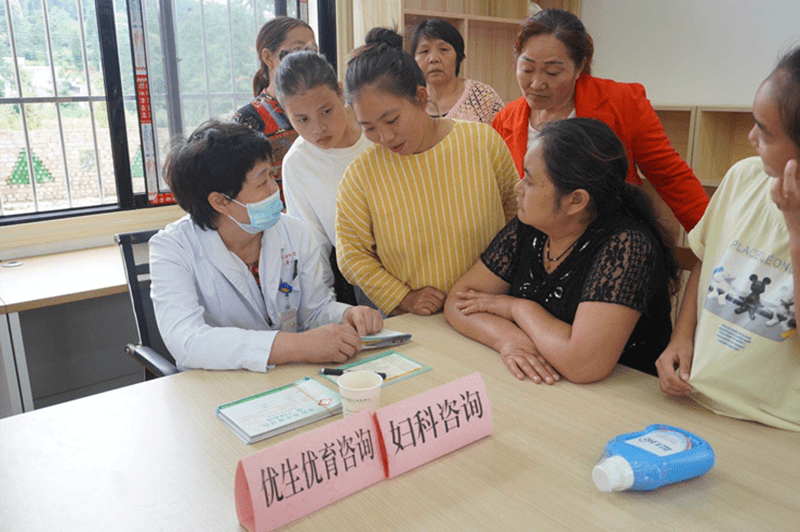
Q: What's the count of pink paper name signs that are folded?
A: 2